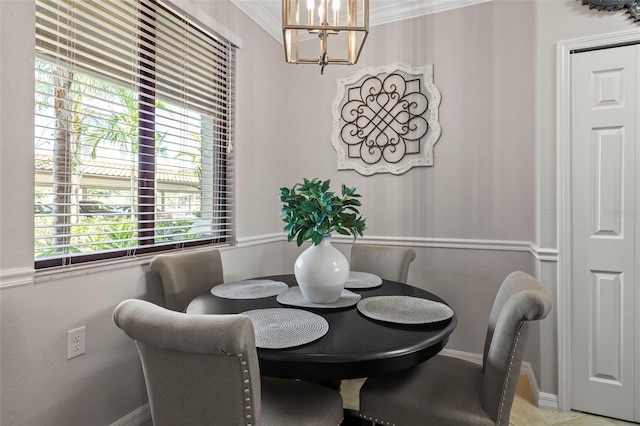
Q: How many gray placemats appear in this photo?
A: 5